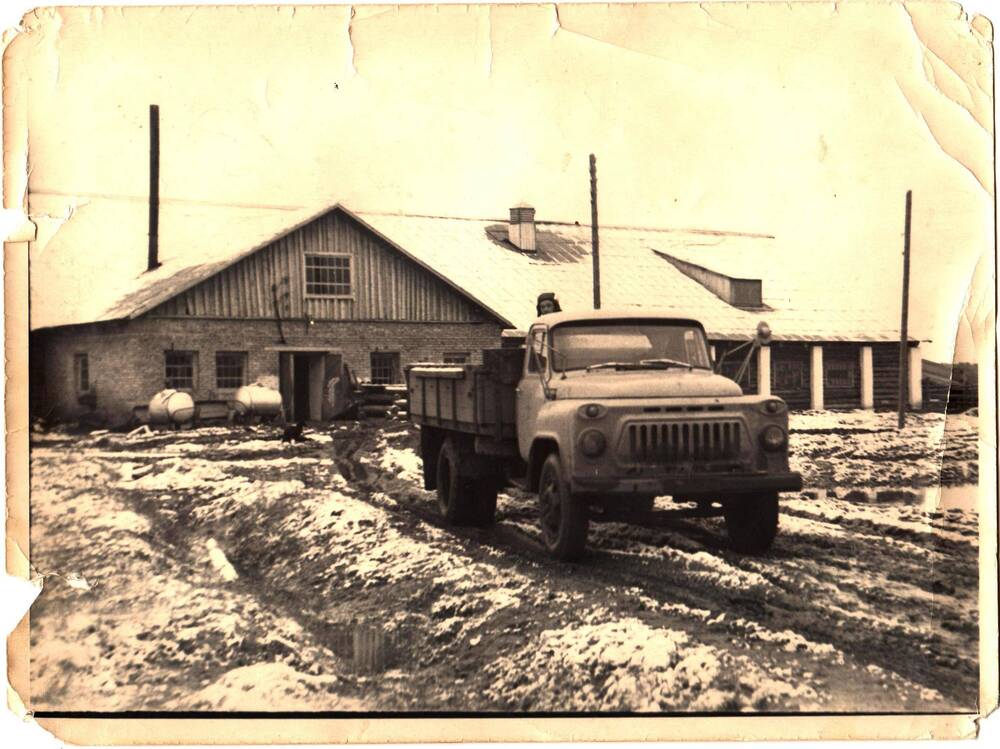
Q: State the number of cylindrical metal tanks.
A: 2